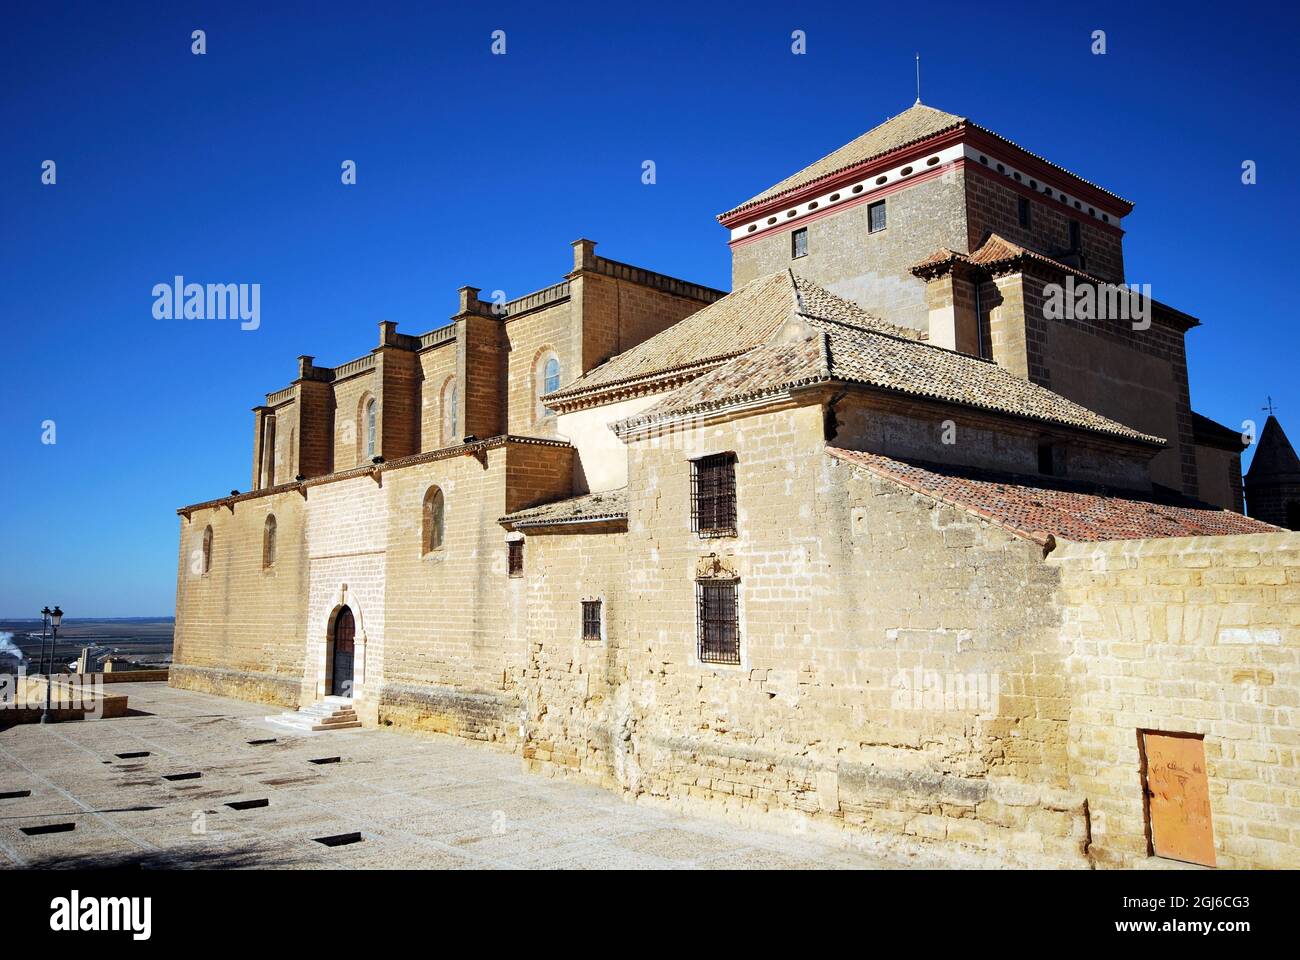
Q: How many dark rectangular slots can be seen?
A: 8